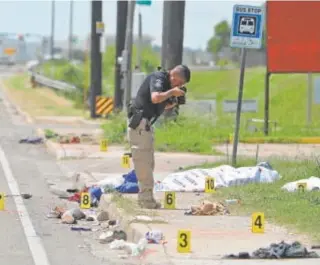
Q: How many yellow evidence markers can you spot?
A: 9